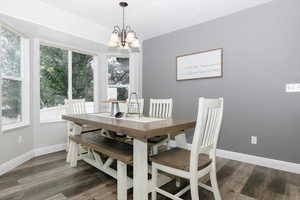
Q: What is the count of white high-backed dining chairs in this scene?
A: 4